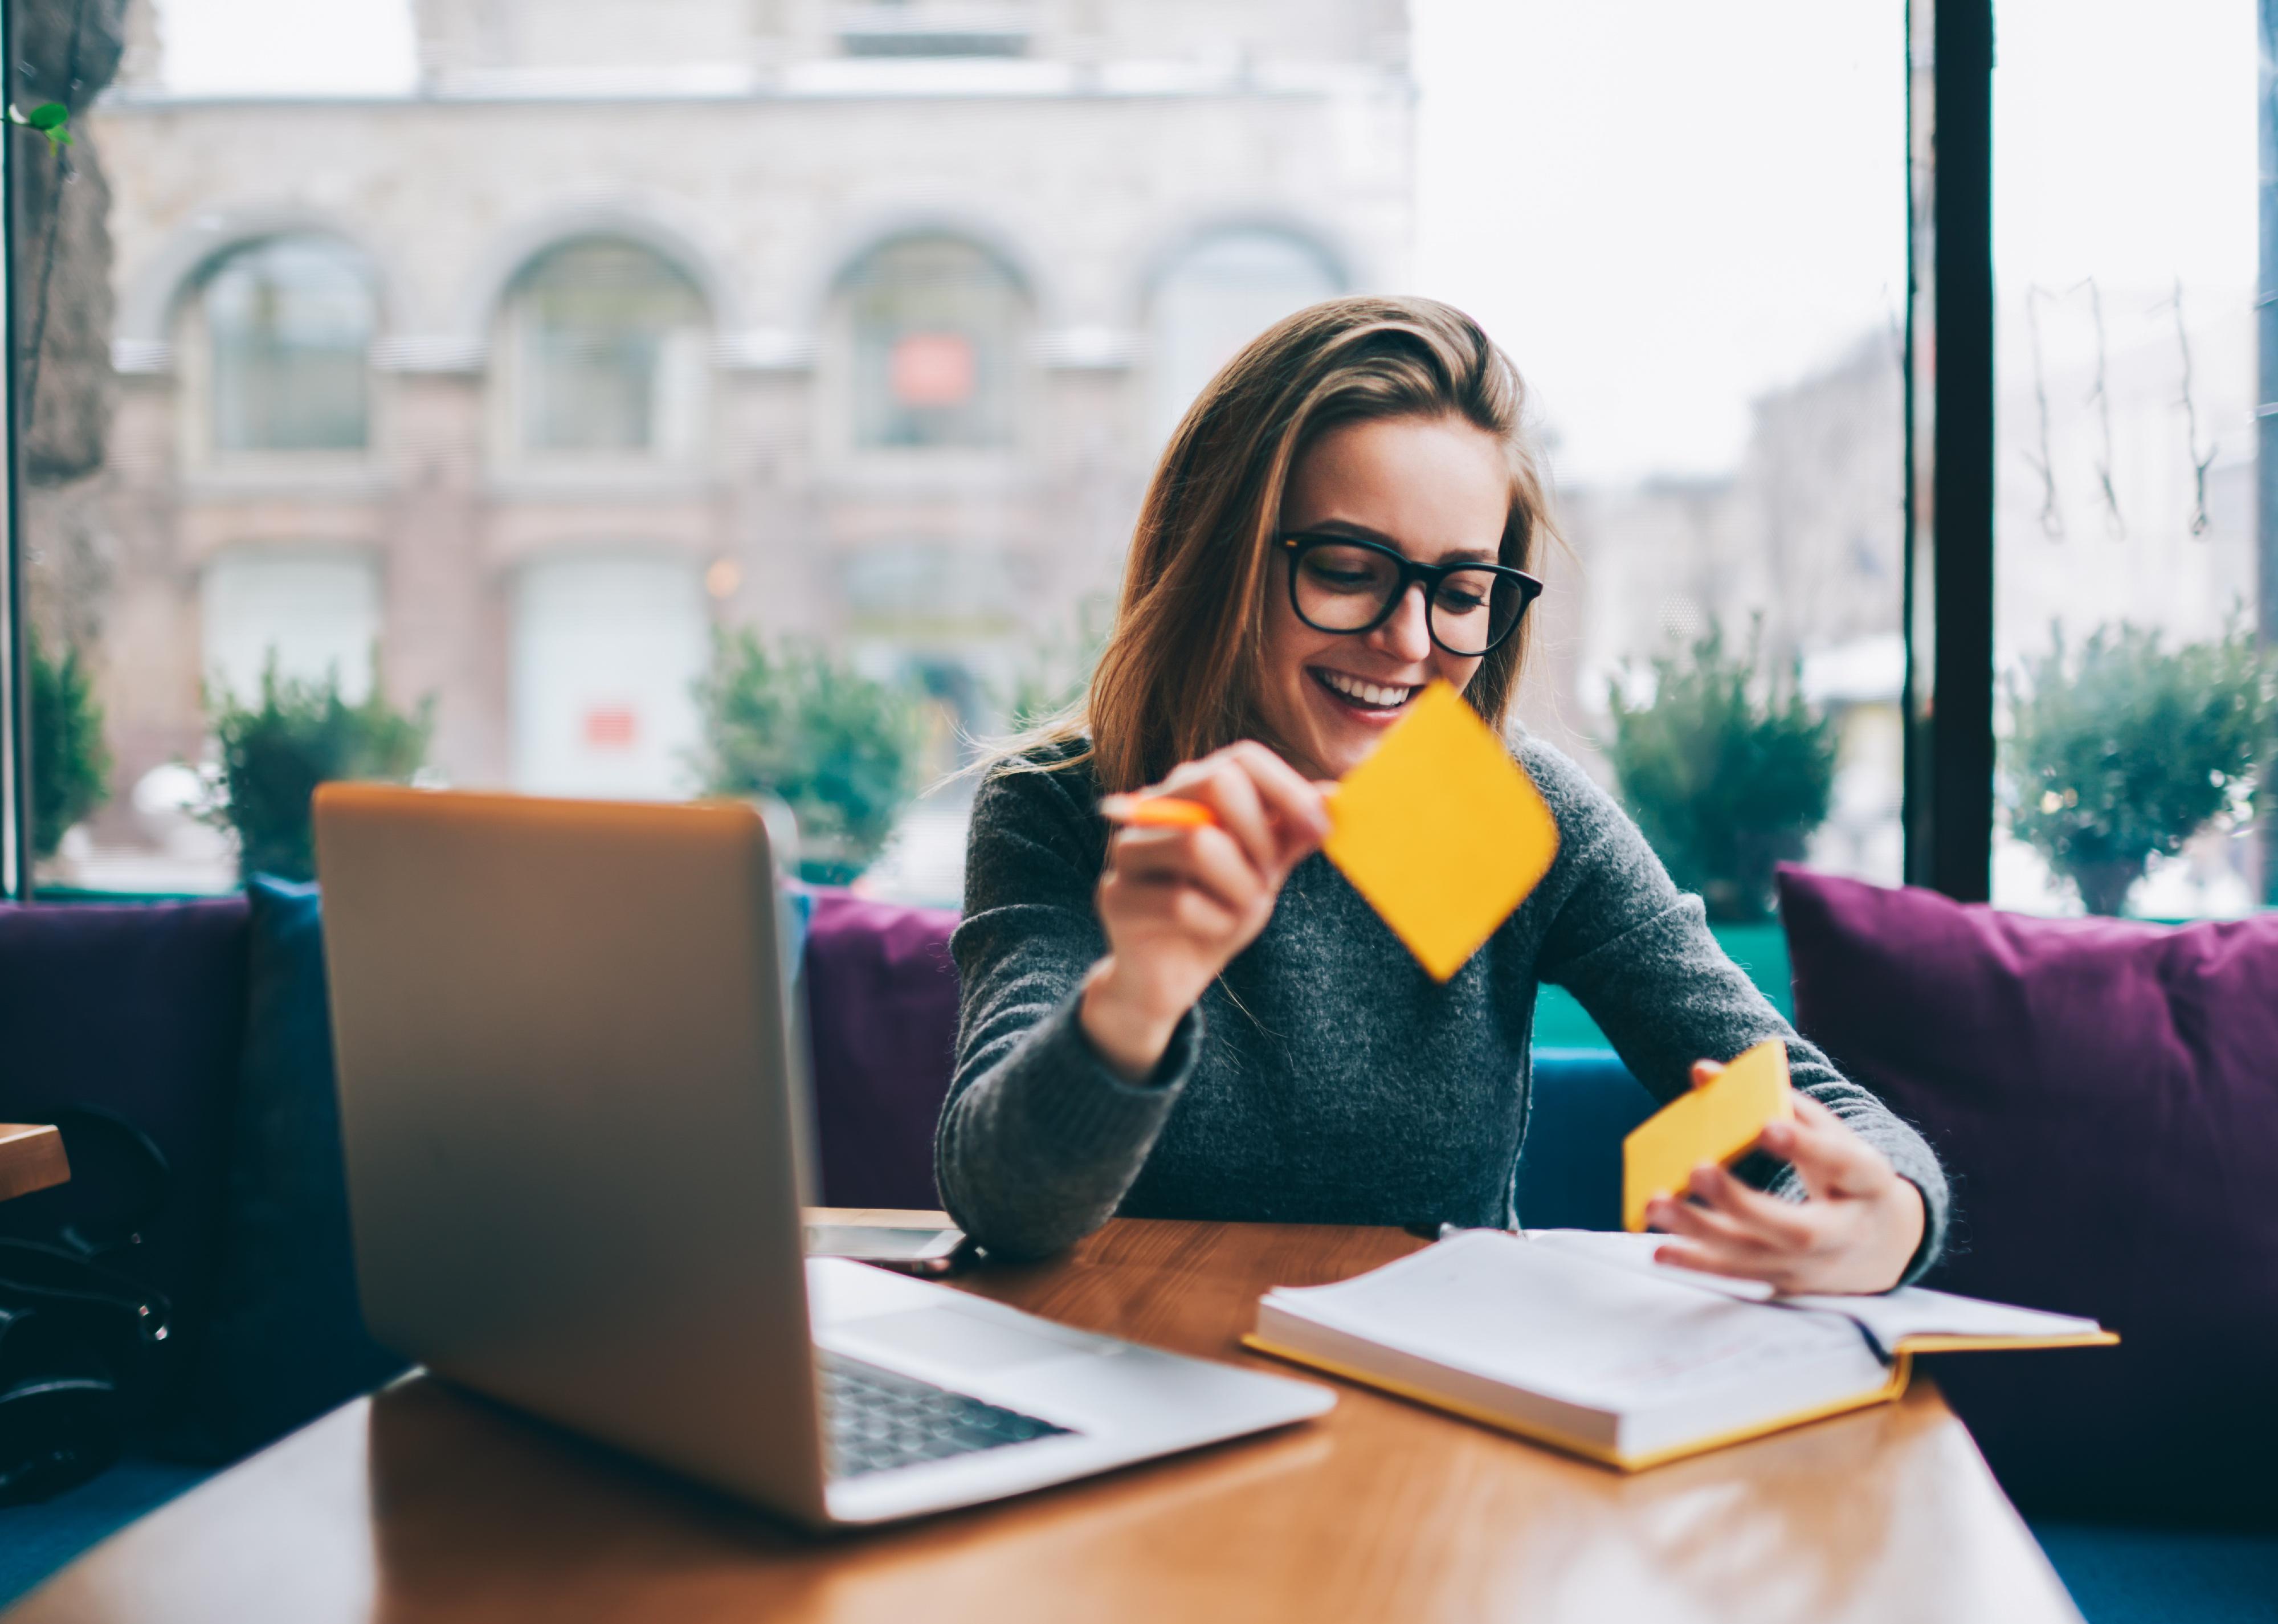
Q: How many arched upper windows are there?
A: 4